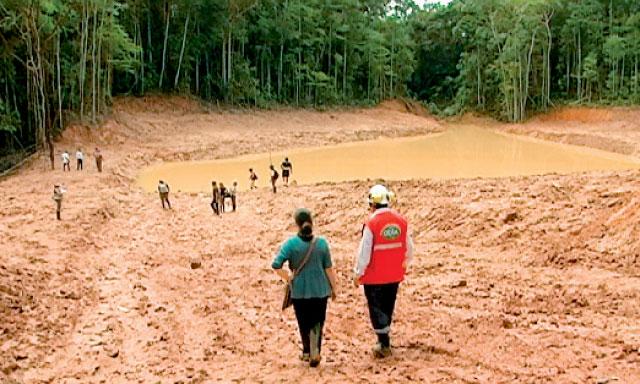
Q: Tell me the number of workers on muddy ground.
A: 13